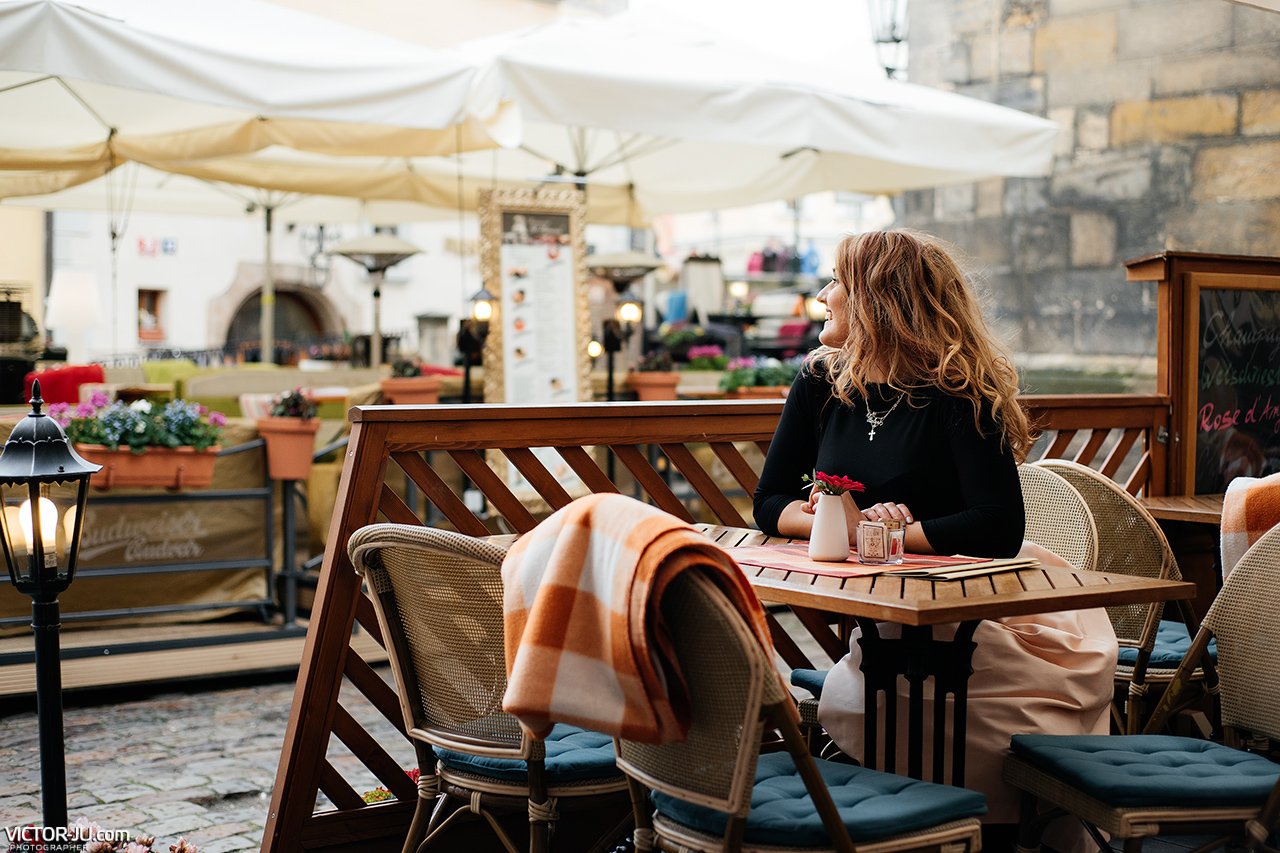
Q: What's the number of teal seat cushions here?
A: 5